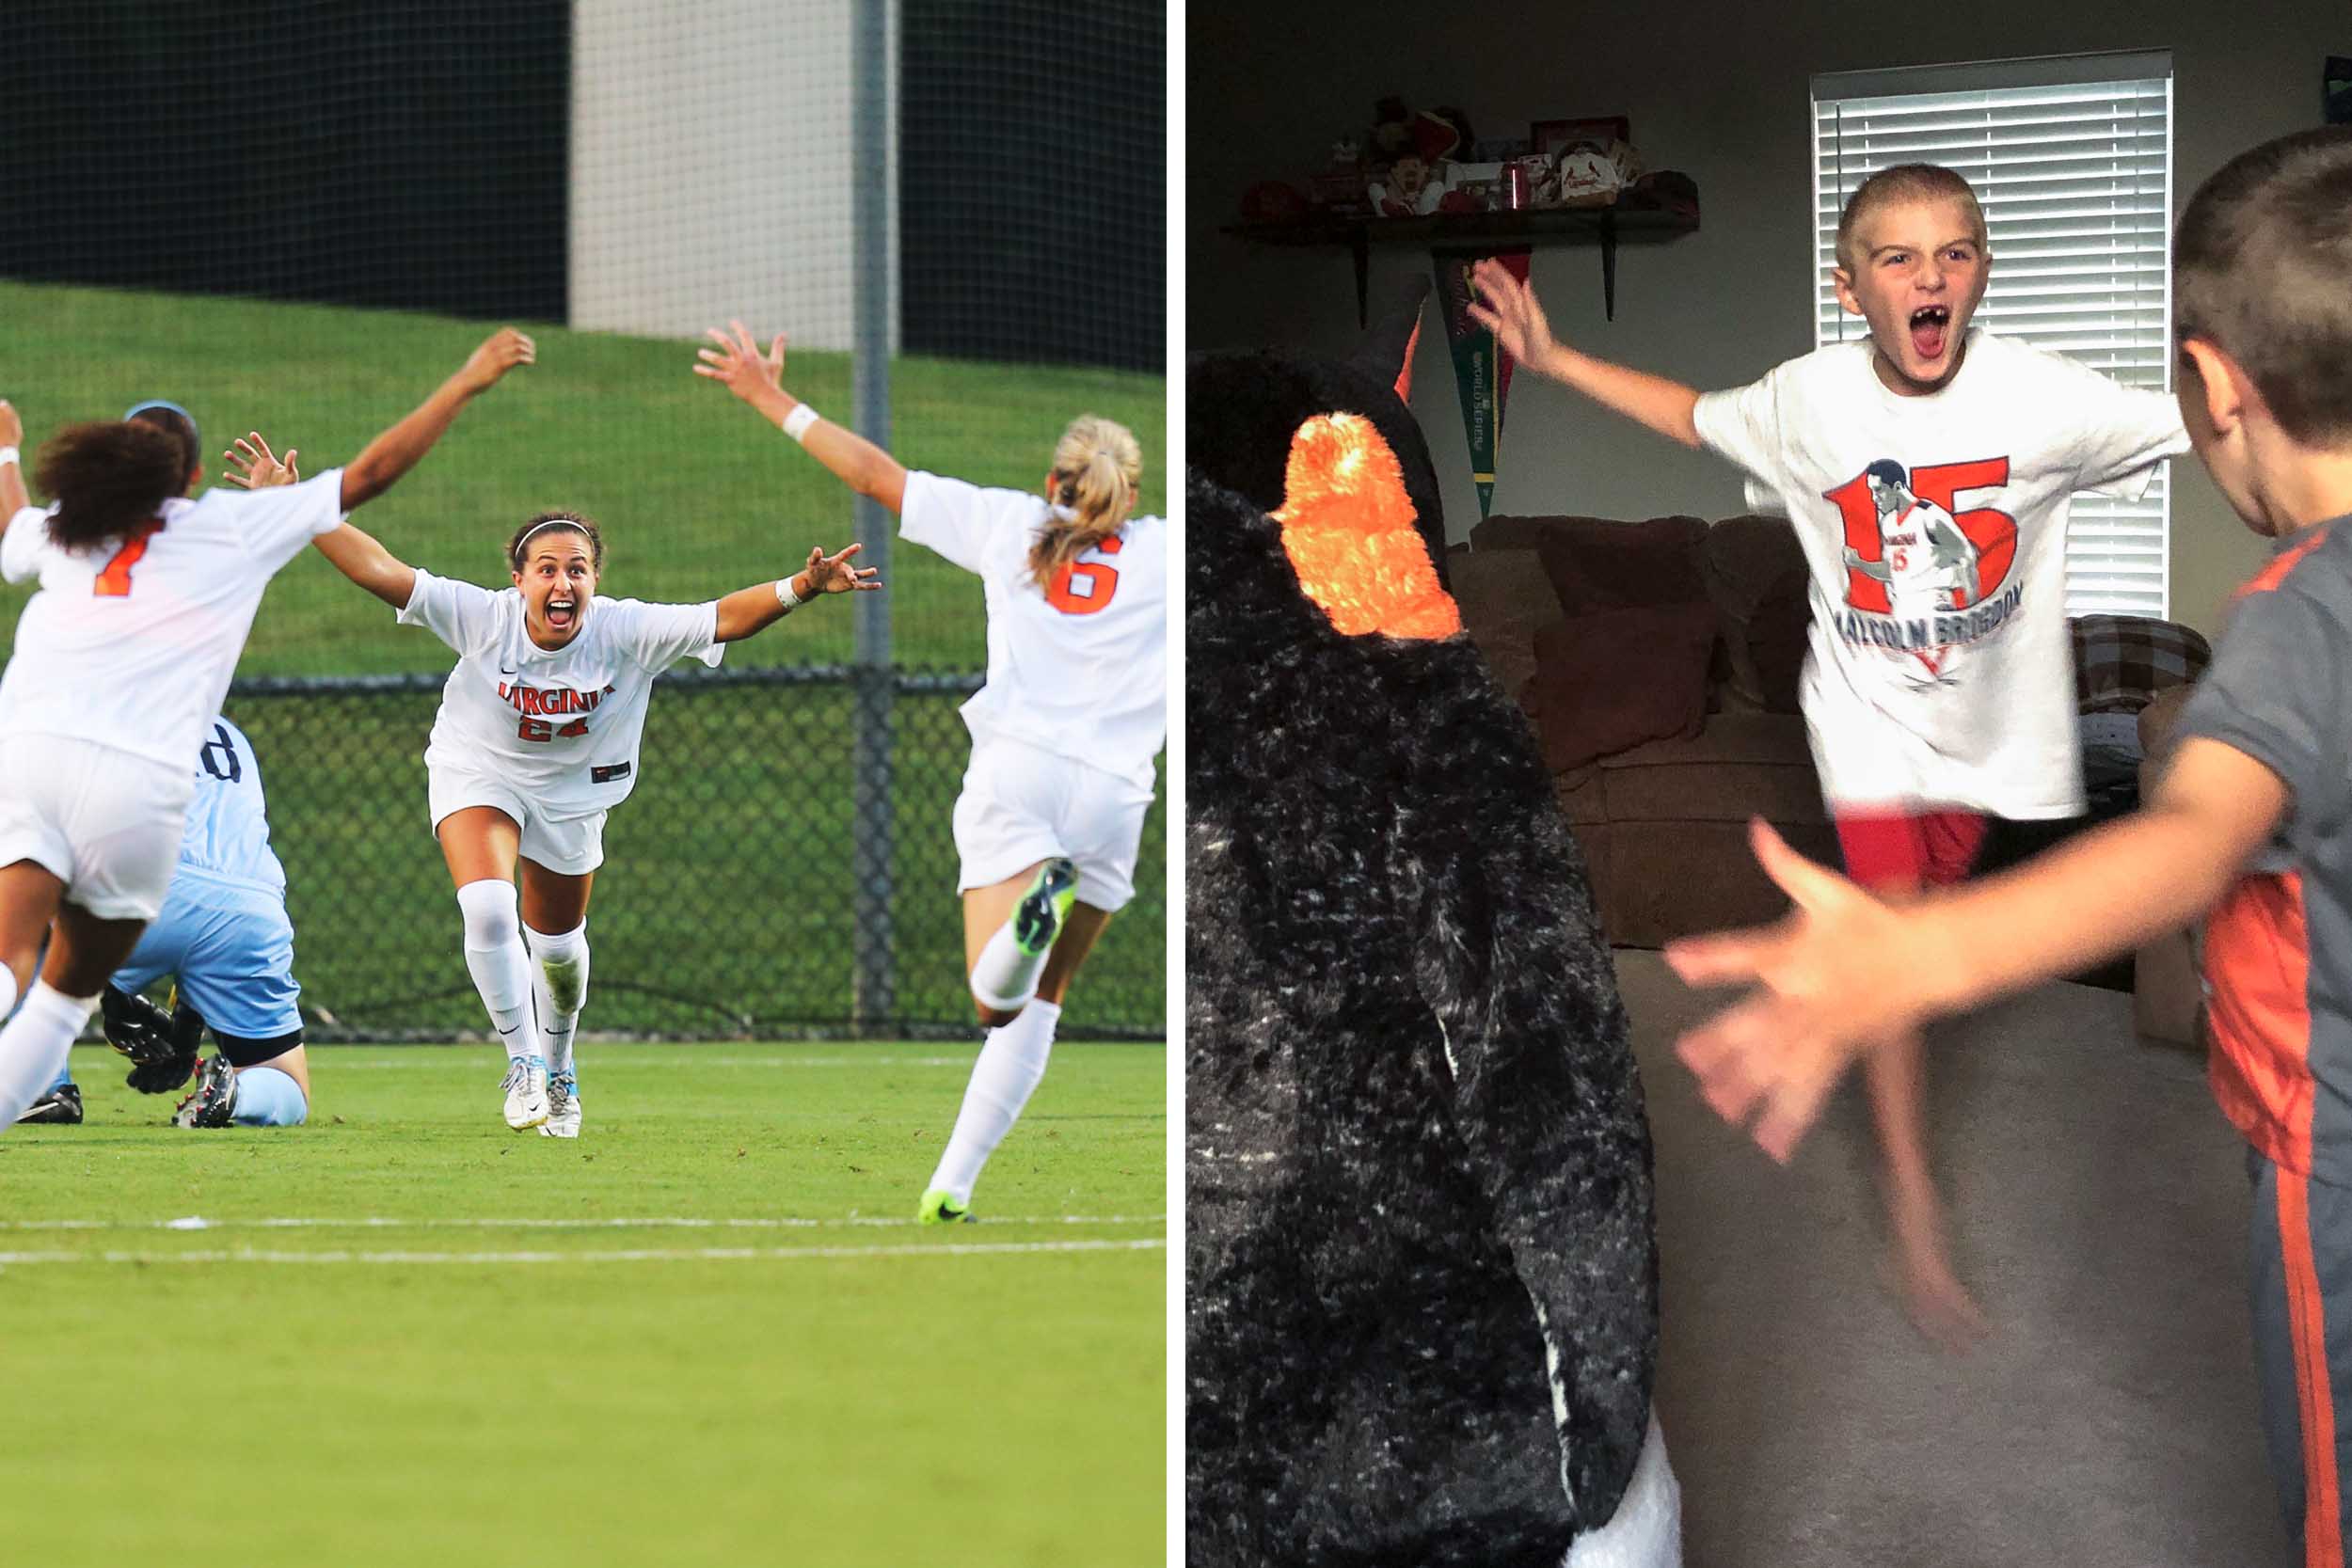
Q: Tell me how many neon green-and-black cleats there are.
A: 2